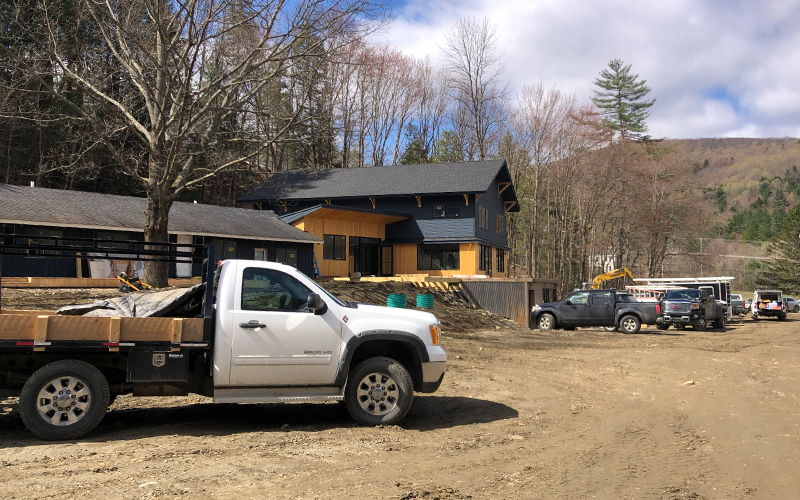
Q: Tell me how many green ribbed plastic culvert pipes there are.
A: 2